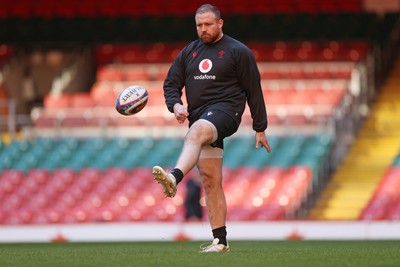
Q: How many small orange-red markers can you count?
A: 3